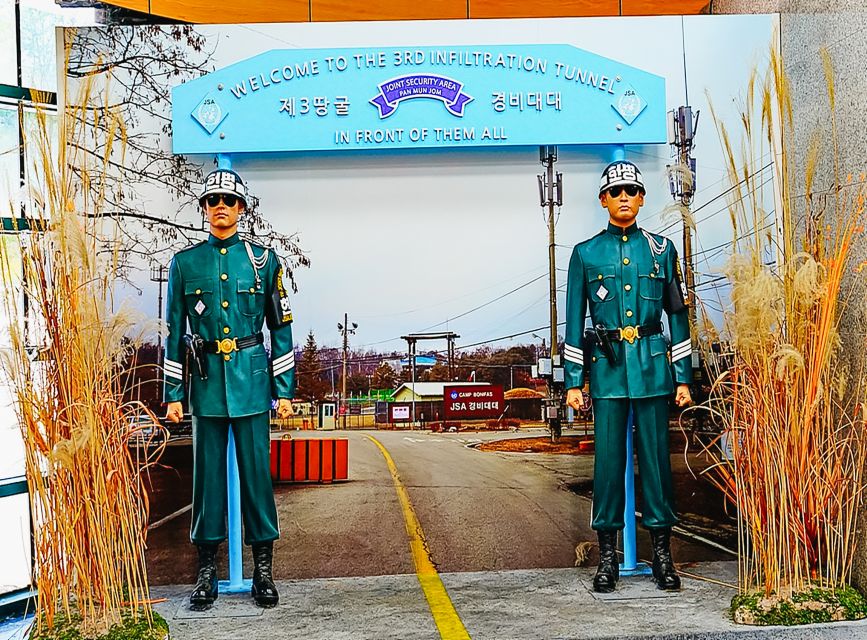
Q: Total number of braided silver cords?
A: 2